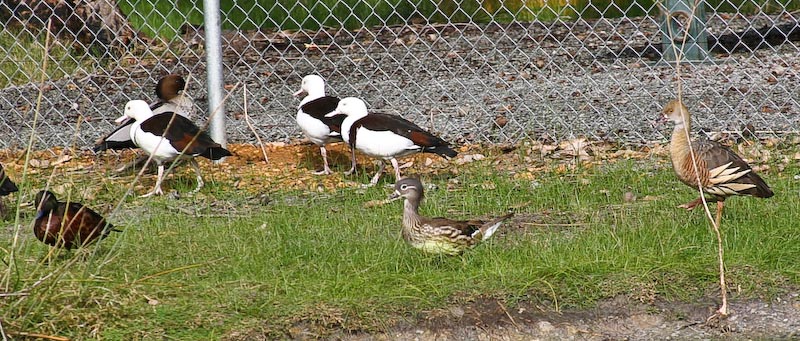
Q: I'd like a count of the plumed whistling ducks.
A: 1